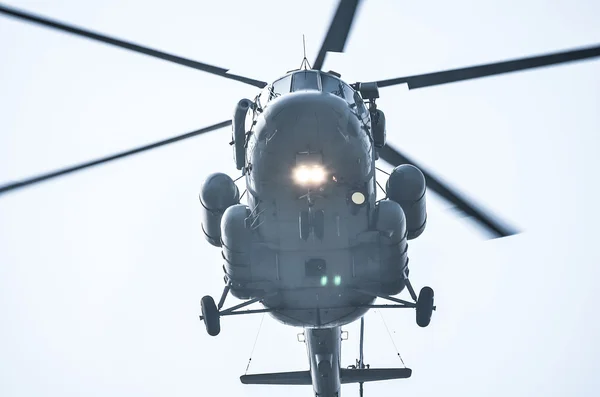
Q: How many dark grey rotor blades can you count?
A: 5